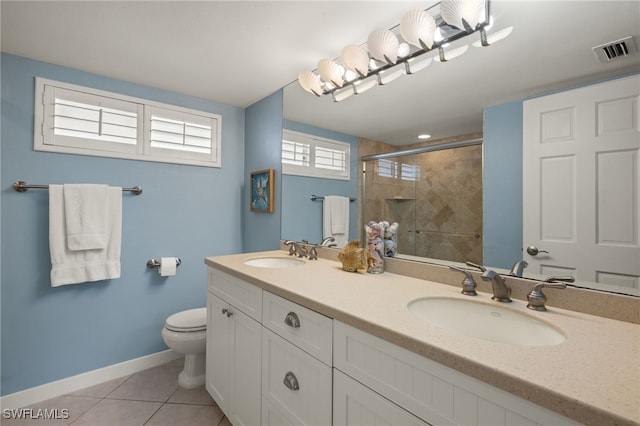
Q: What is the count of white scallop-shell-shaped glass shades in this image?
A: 6